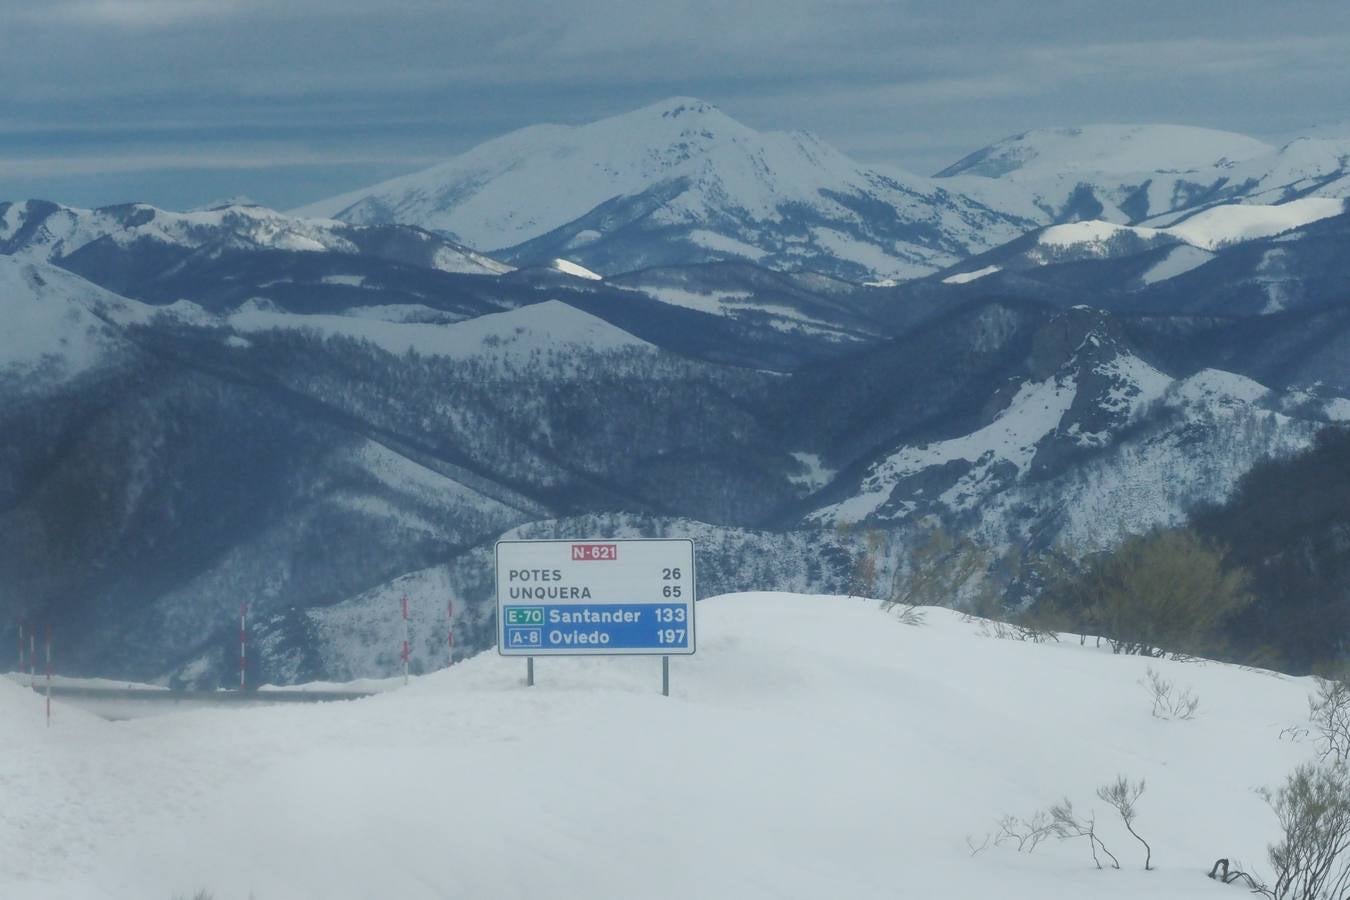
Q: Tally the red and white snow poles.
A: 6